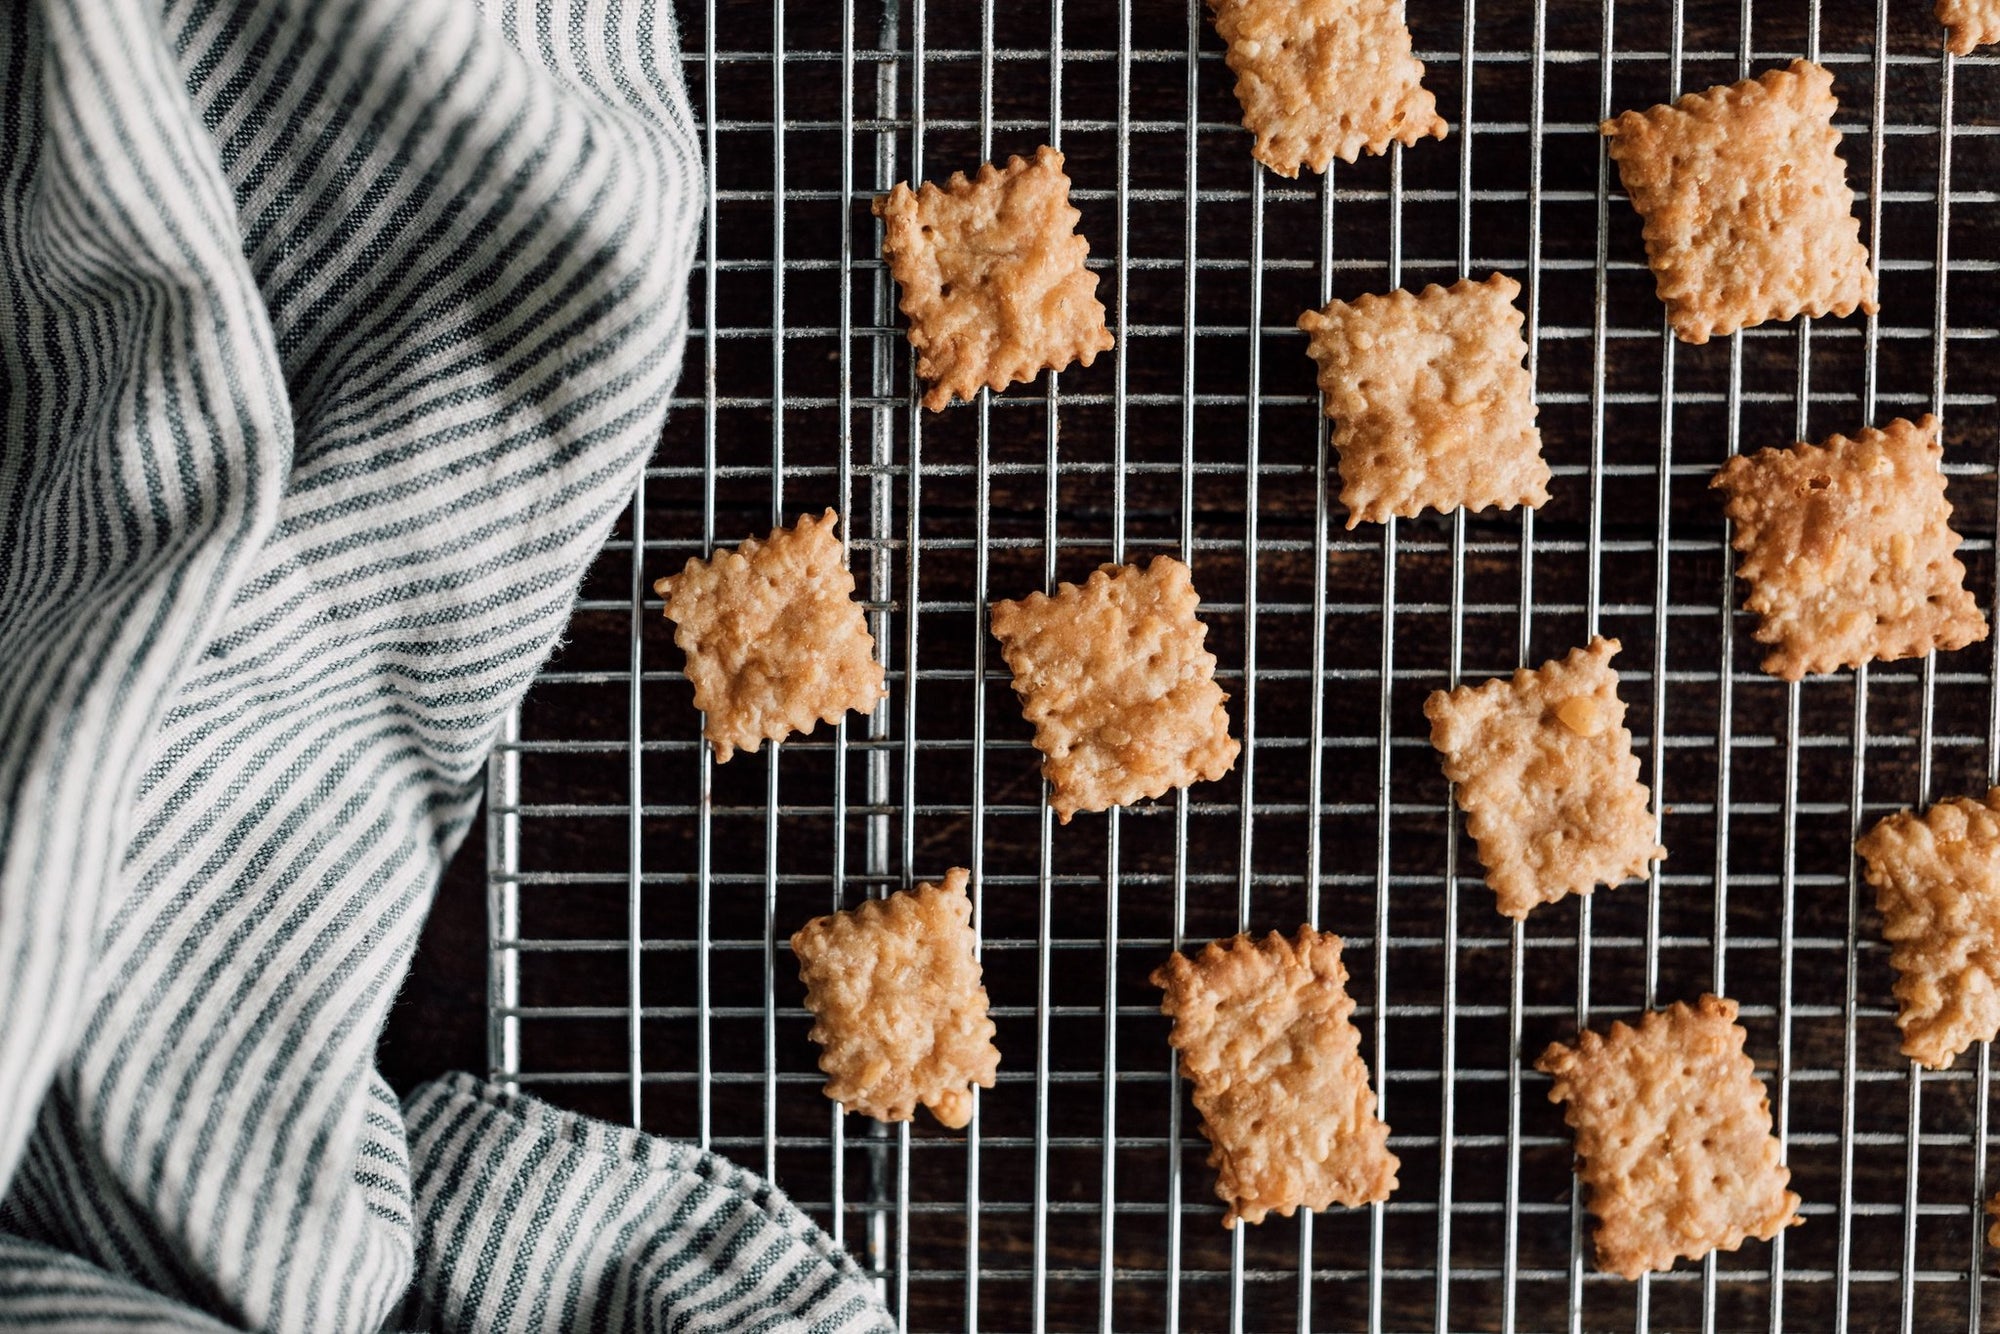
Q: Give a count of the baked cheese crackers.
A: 13